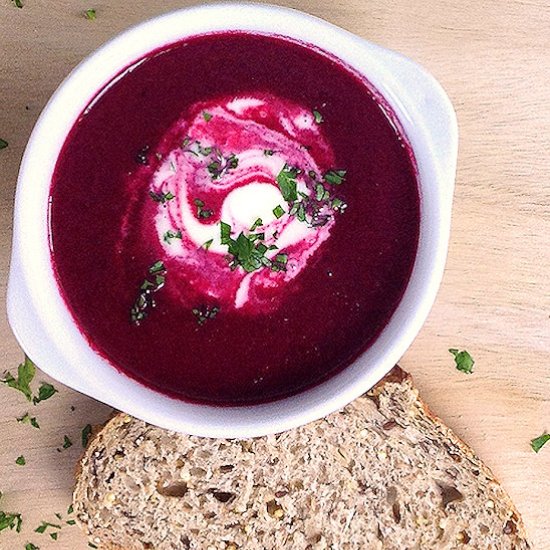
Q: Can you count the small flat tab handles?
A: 2